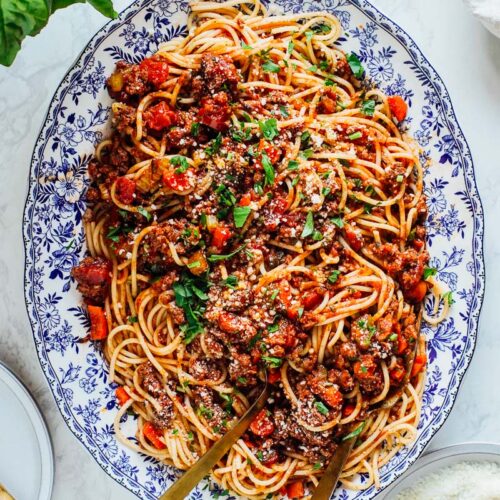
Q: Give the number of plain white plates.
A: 2